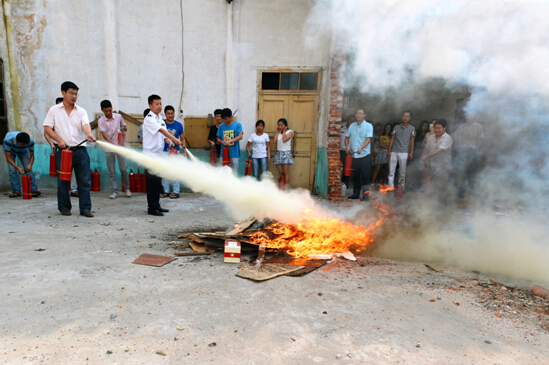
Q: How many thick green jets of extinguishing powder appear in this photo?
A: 0